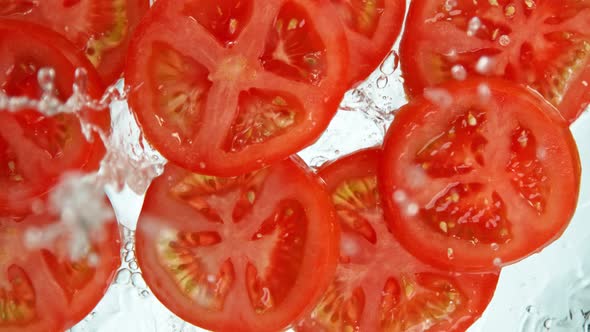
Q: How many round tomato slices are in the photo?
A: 9